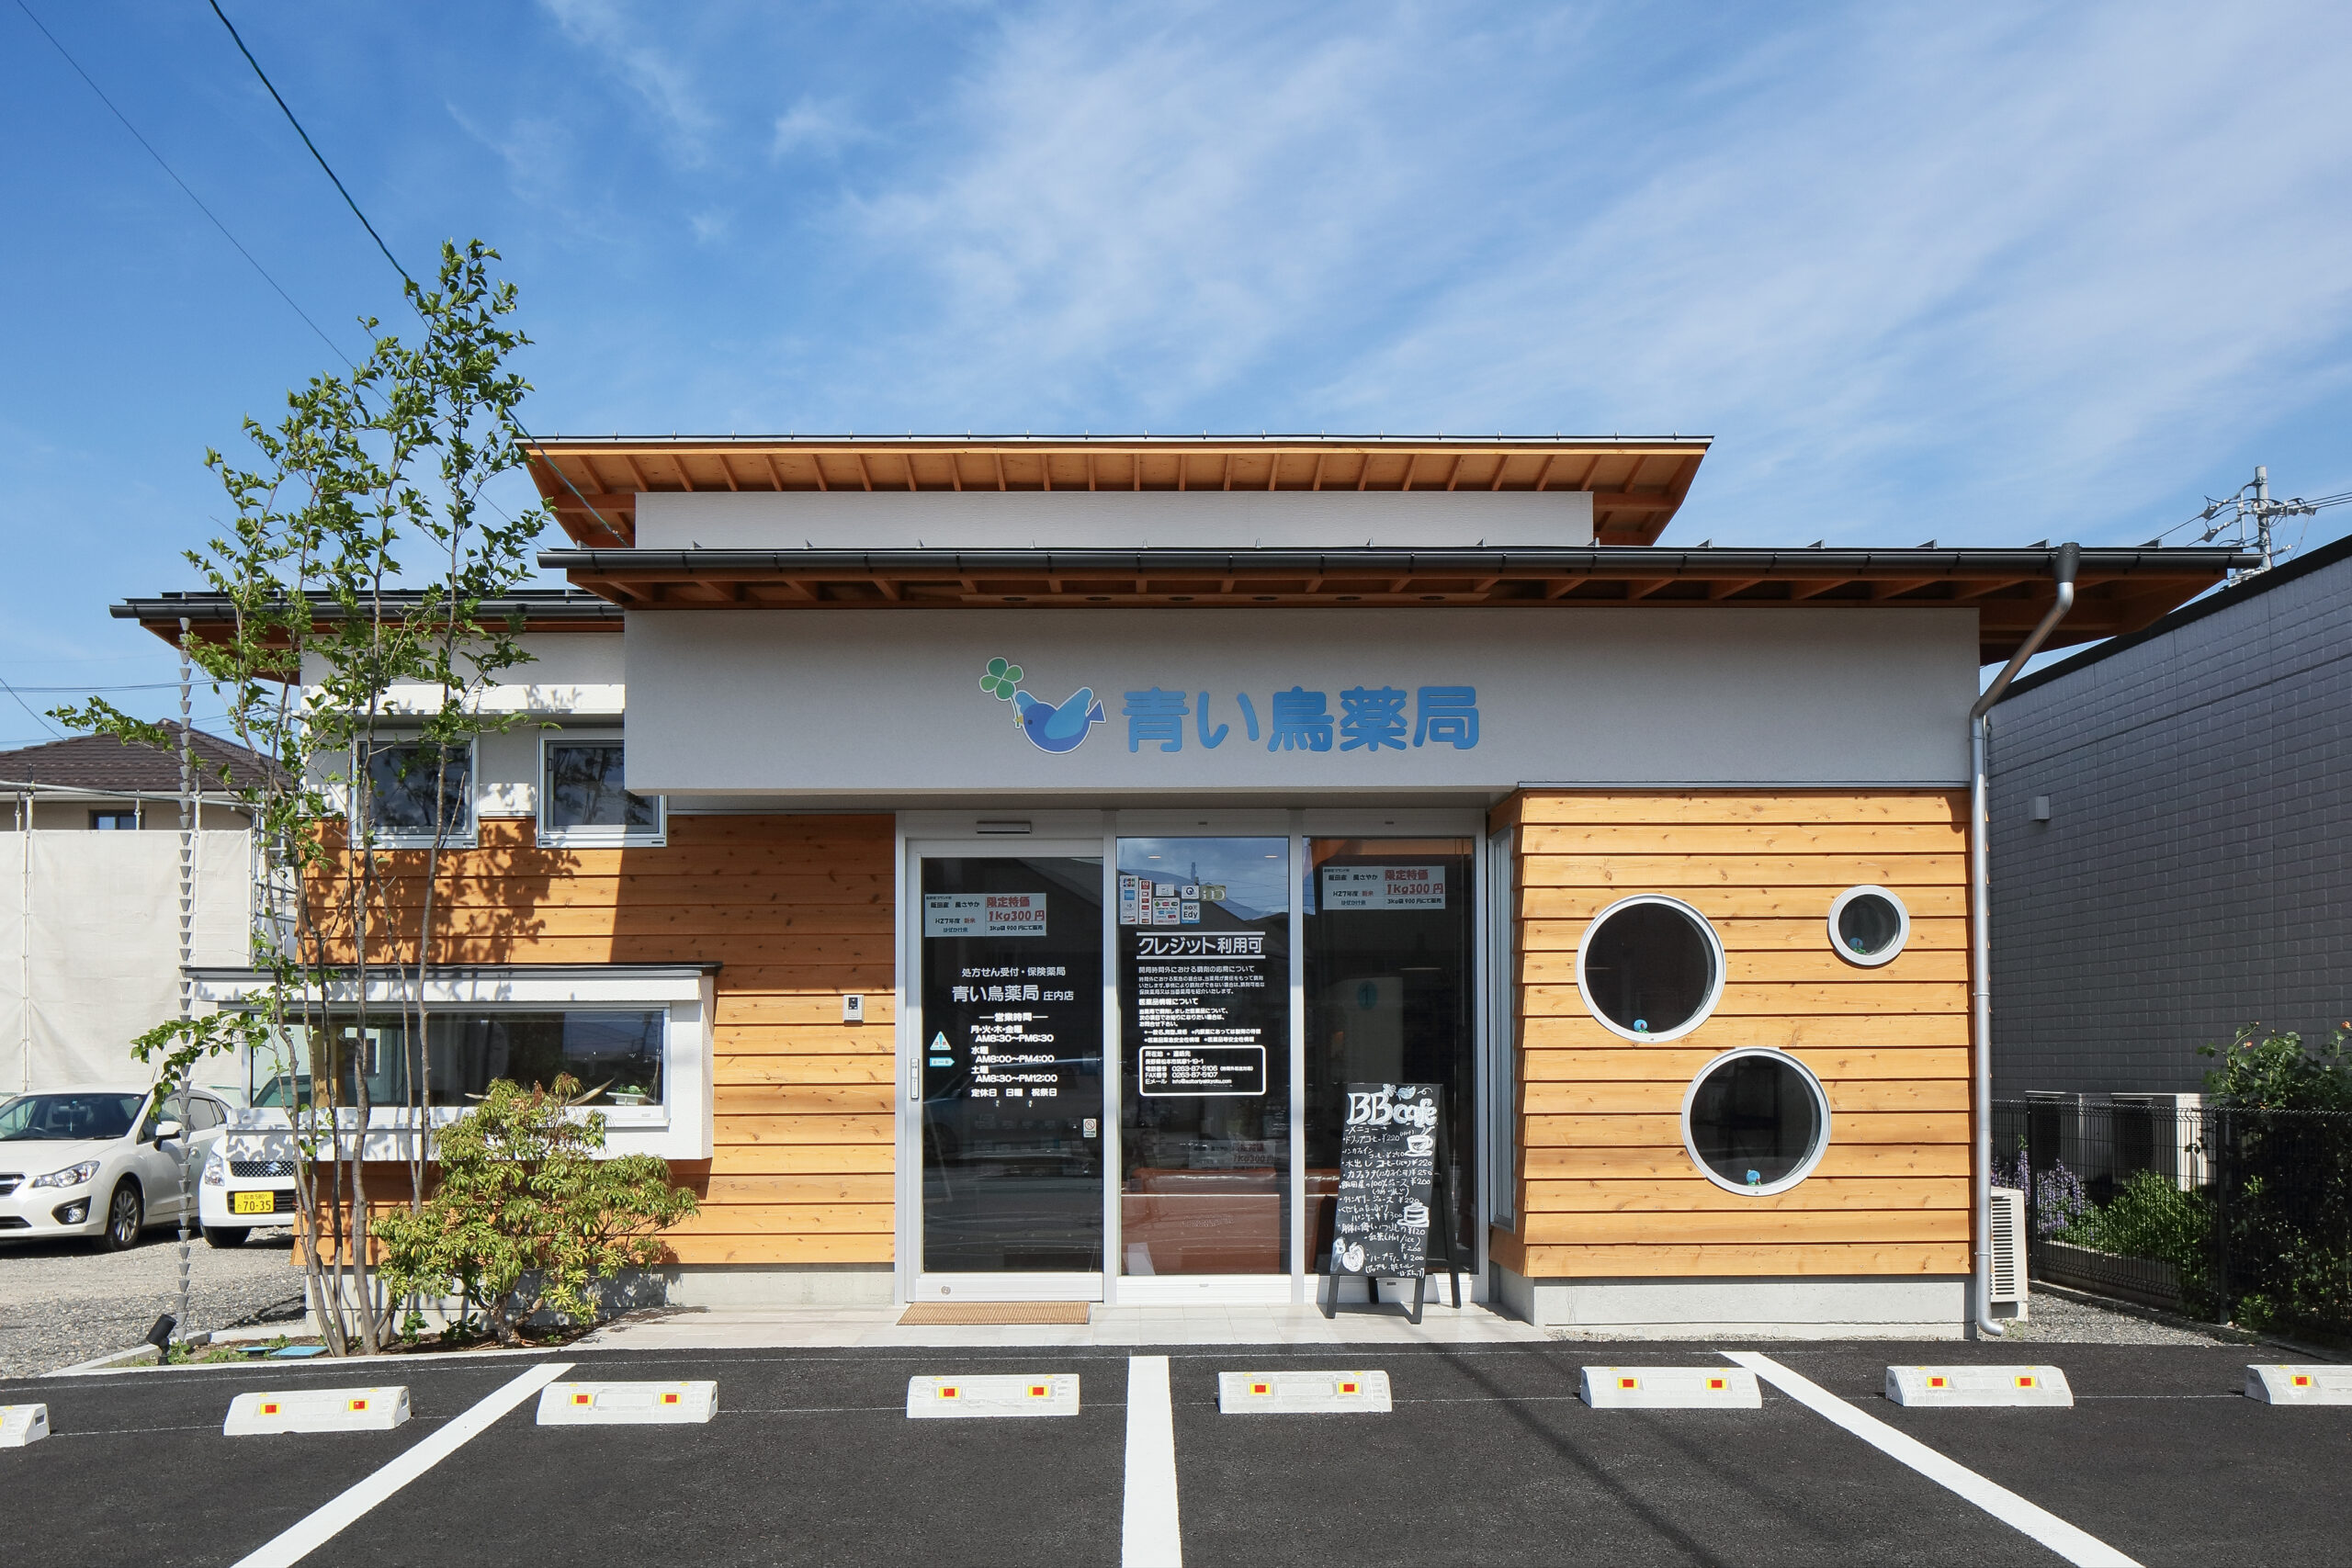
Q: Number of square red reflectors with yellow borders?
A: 13